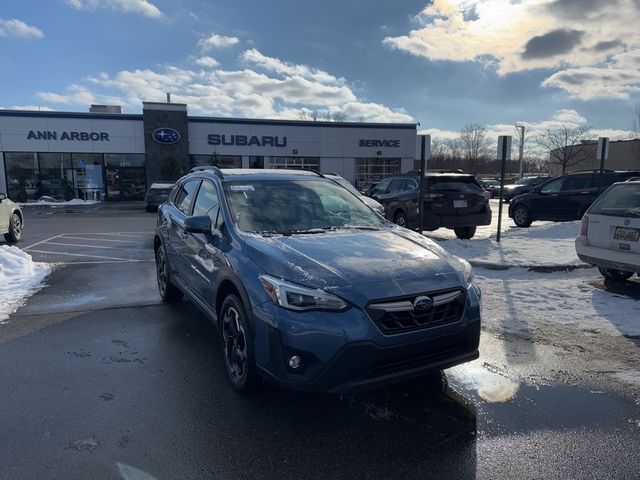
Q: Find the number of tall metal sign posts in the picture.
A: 3